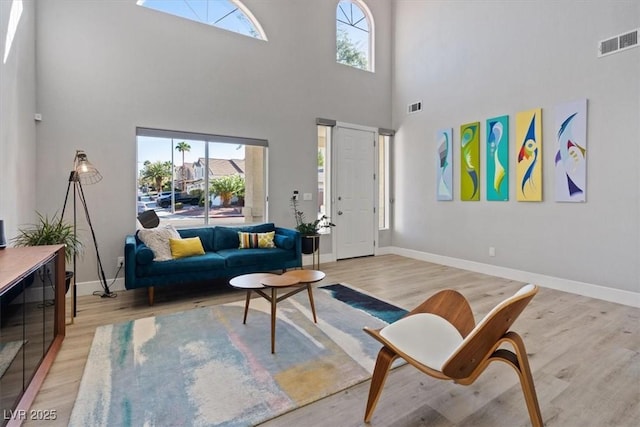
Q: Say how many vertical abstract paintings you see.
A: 5